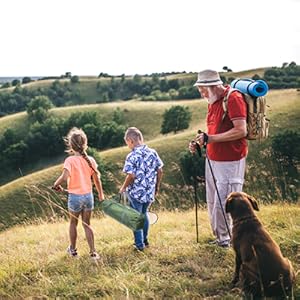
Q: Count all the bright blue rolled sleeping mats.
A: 1